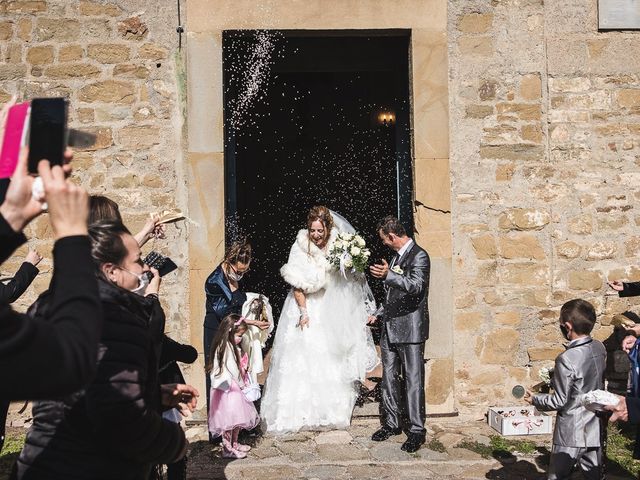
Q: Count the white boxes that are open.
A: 1